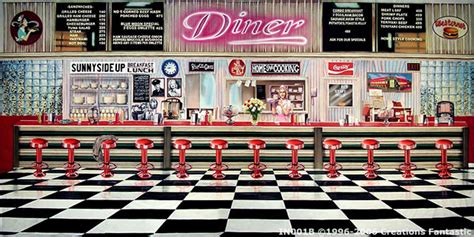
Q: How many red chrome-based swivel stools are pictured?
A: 12